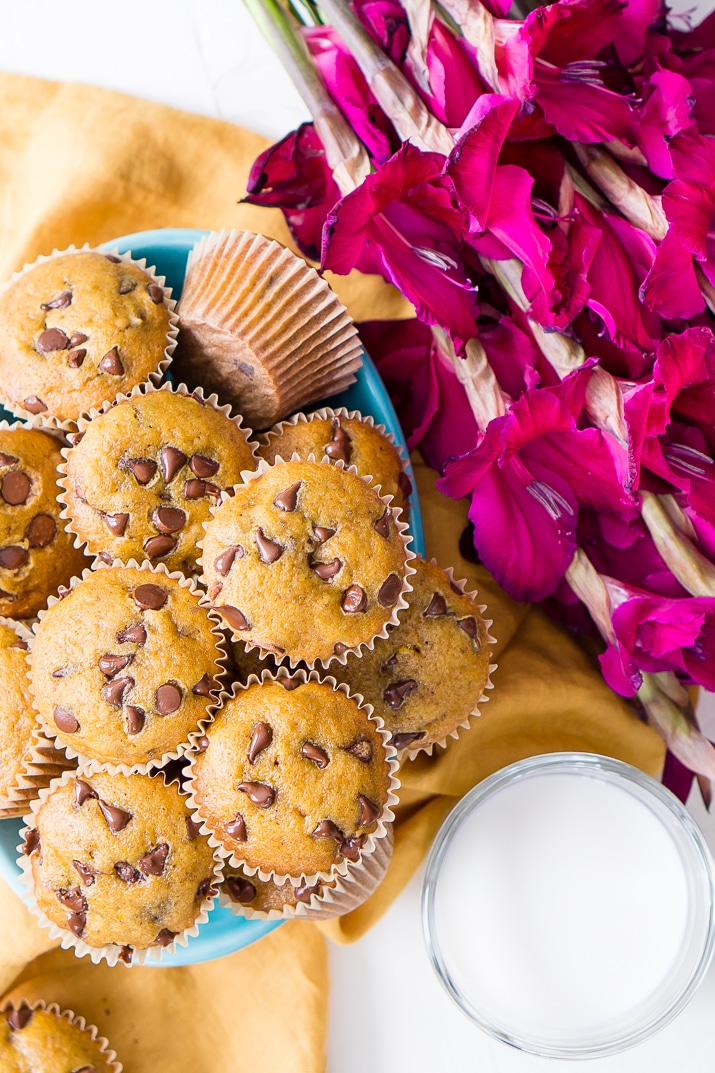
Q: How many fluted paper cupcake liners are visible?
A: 13